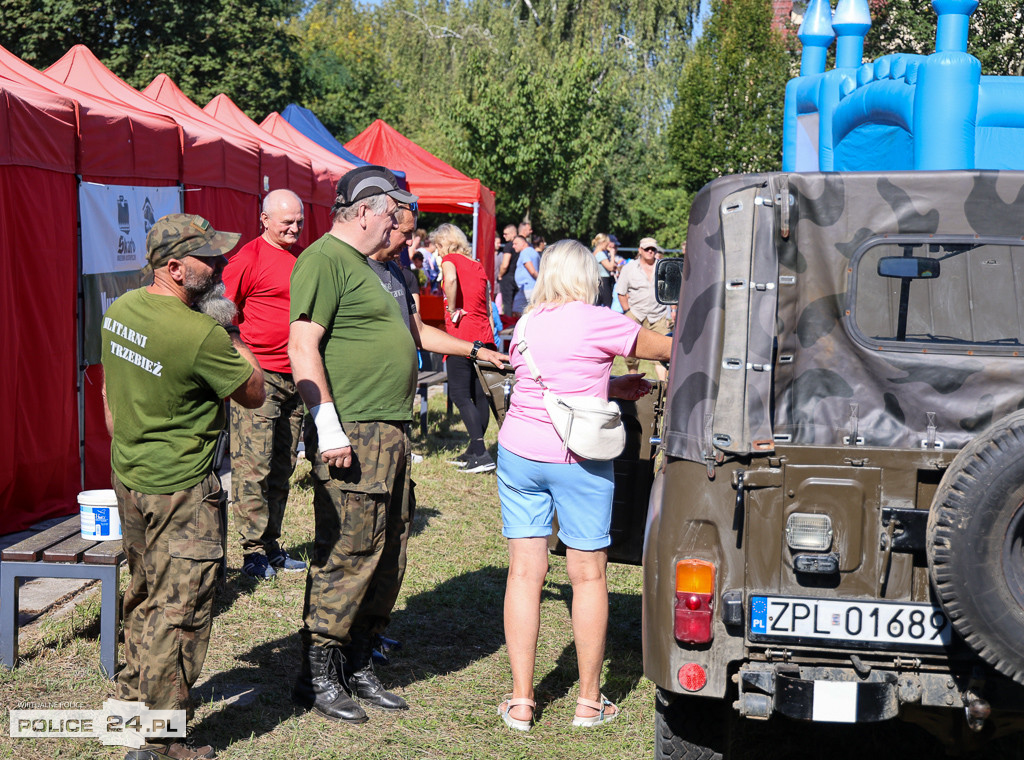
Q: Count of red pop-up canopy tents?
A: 6